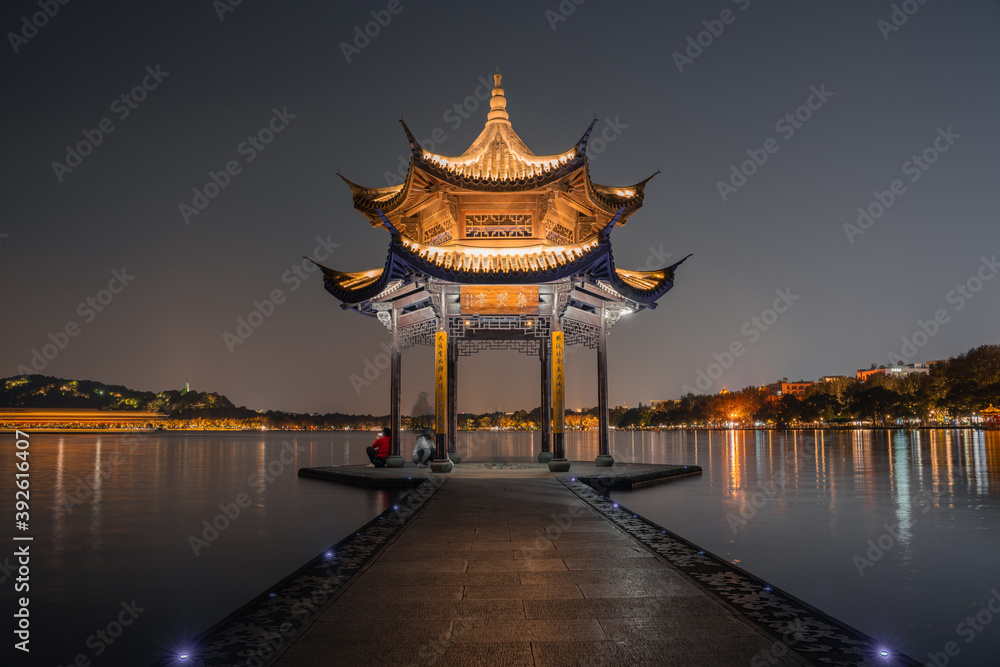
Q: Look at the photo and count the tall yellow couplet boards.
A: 2